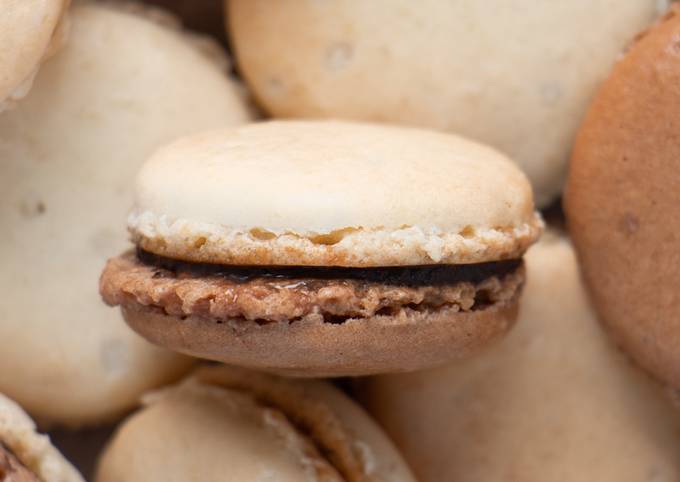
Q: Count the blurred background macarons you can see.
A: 7